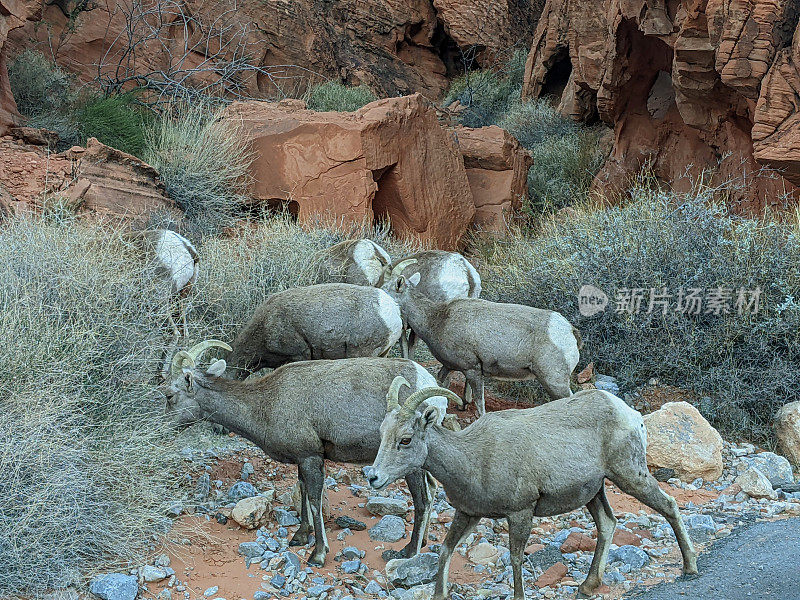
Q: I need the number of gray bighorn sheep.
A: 7